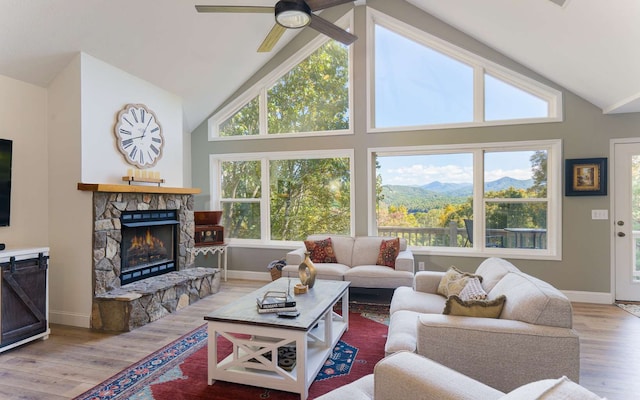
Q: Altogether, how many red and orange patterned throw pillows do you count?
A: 2